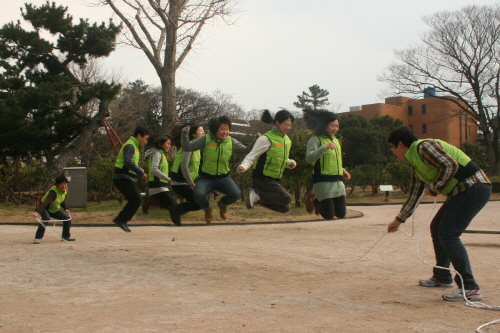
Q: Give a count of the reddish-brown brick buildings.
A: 1